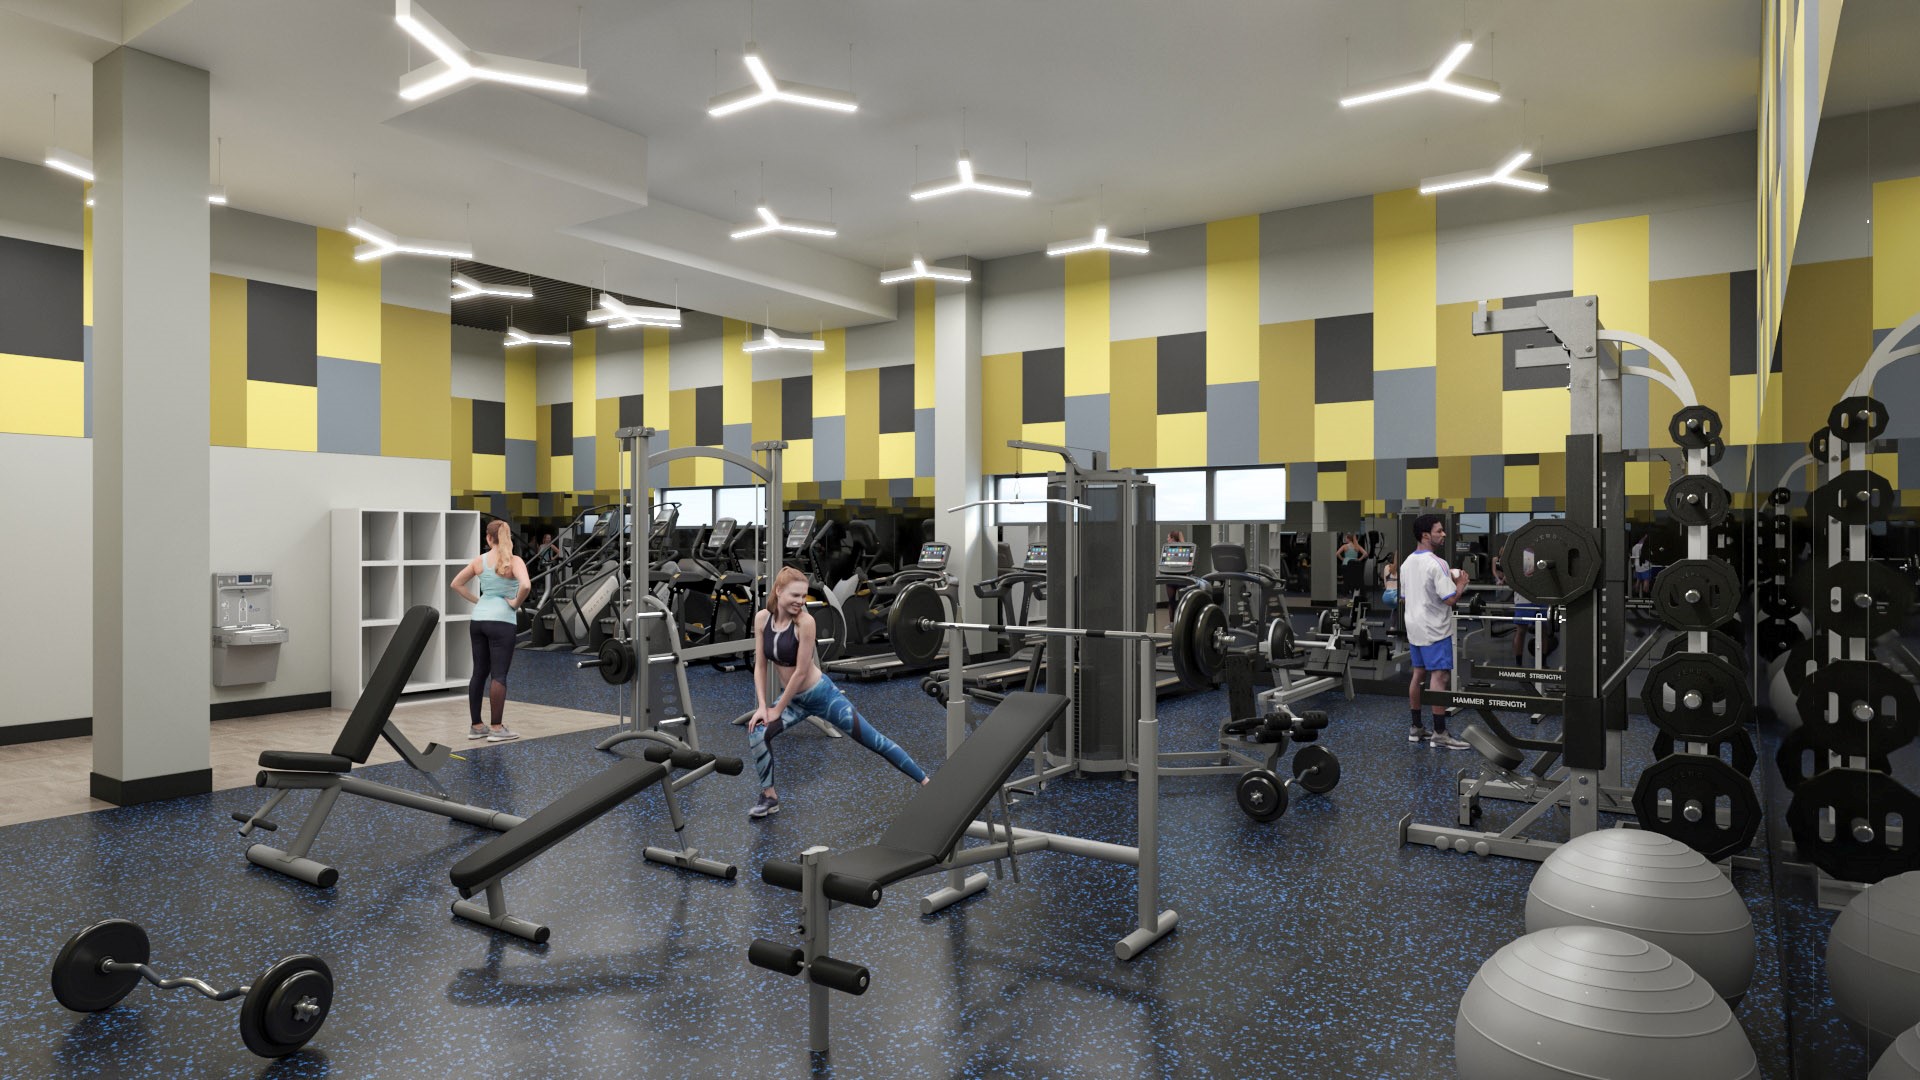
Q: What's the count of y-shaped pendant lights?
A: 15